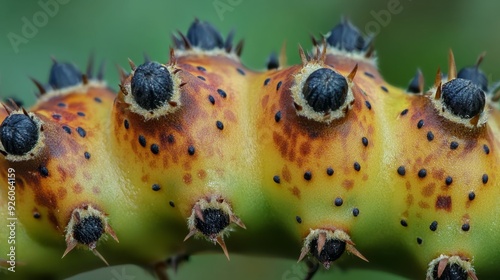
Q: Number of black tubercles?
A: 12